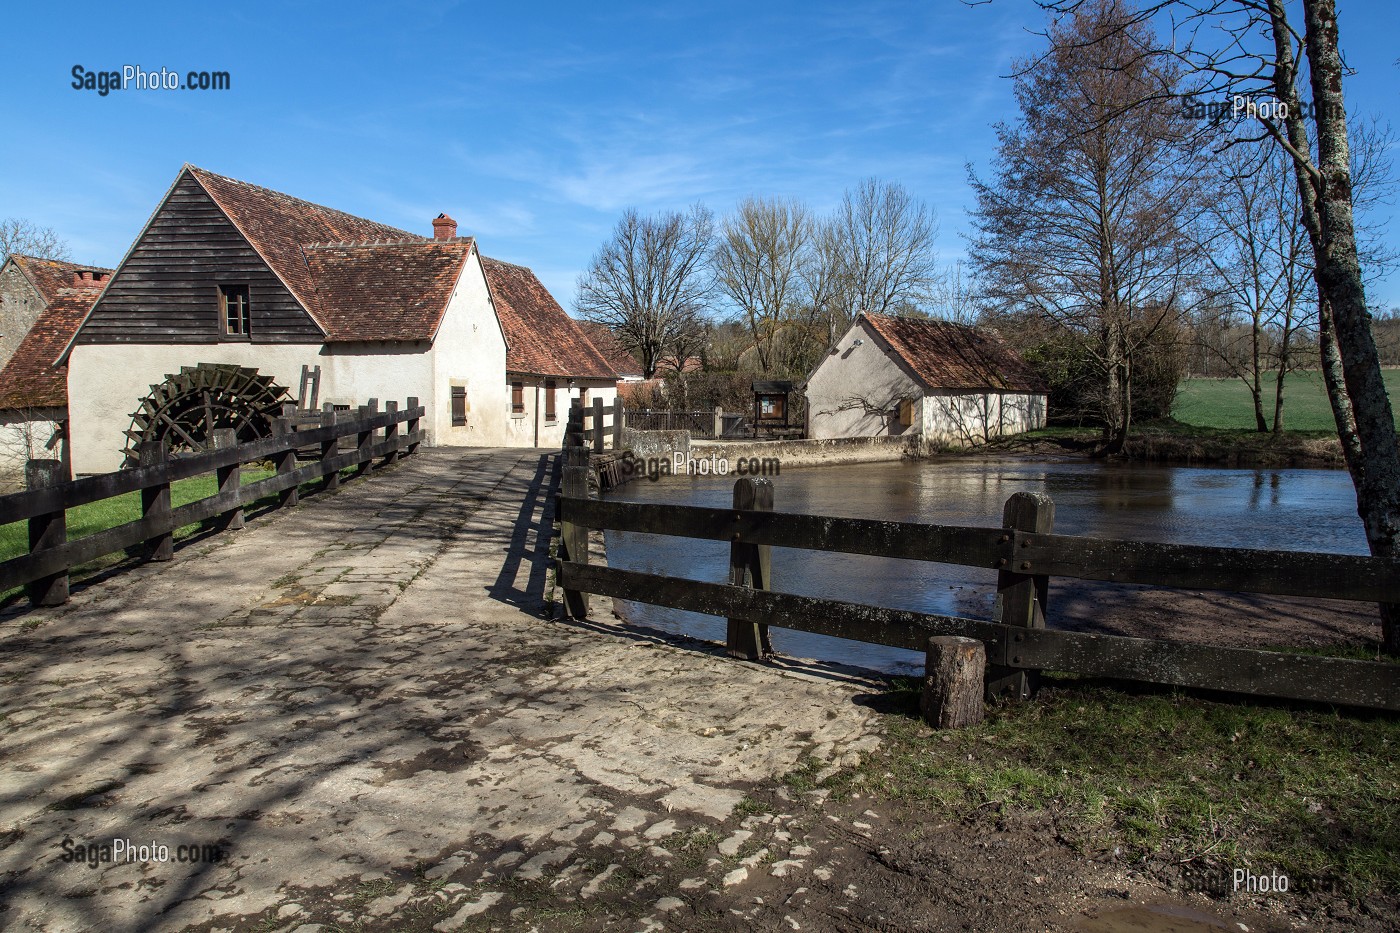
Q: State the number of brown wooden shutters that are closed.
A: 3